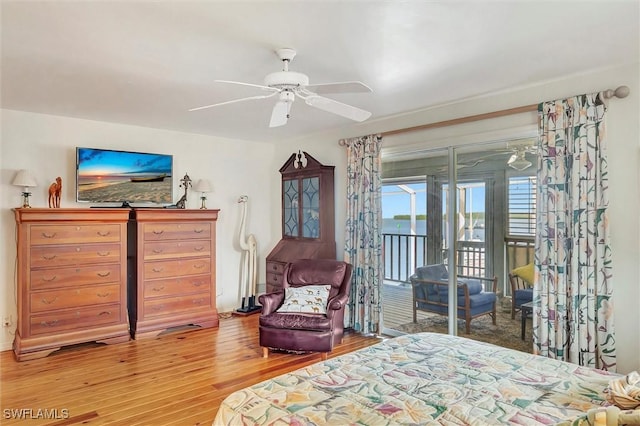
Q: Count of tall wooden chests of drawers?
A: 2